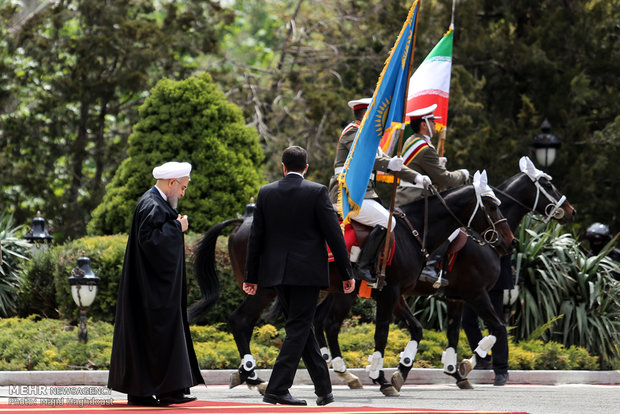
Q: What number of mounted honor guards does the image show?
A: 2